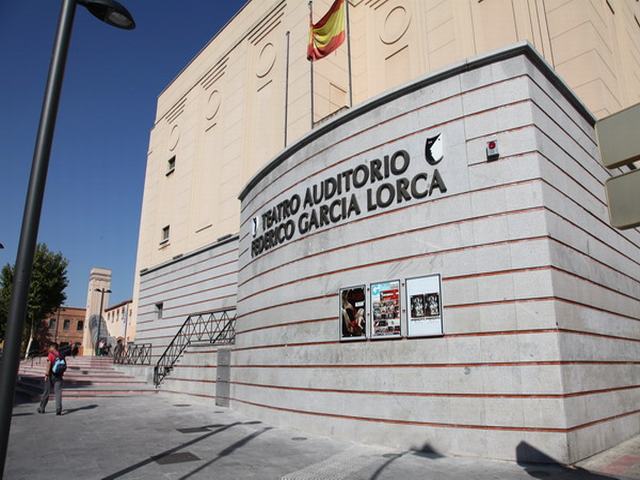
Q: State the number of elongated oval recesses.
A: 4